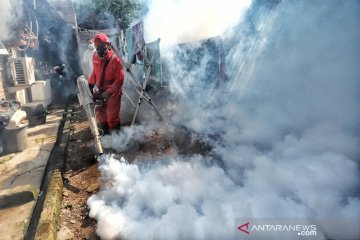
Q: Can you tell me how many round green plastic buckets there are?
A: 0